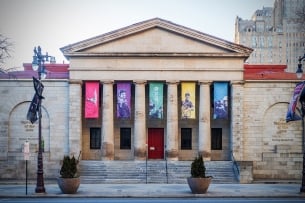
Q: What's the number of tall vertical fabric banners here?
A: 5